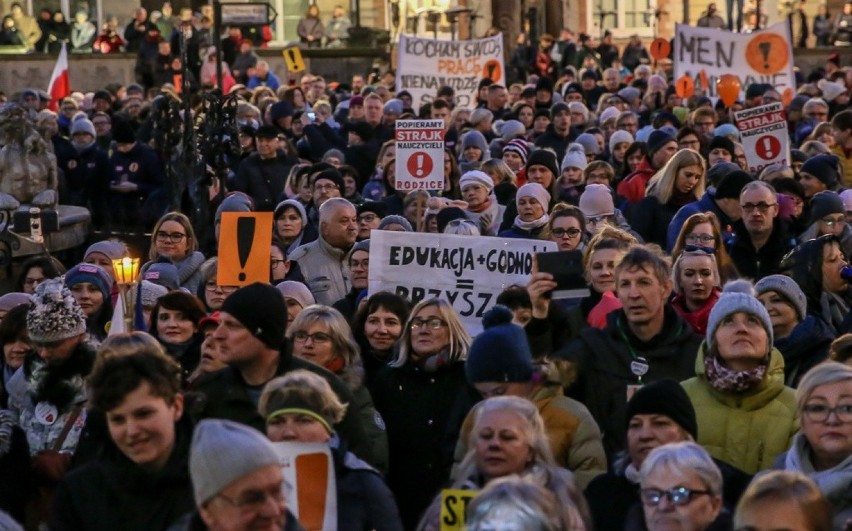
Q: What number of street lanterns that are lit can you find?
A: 1